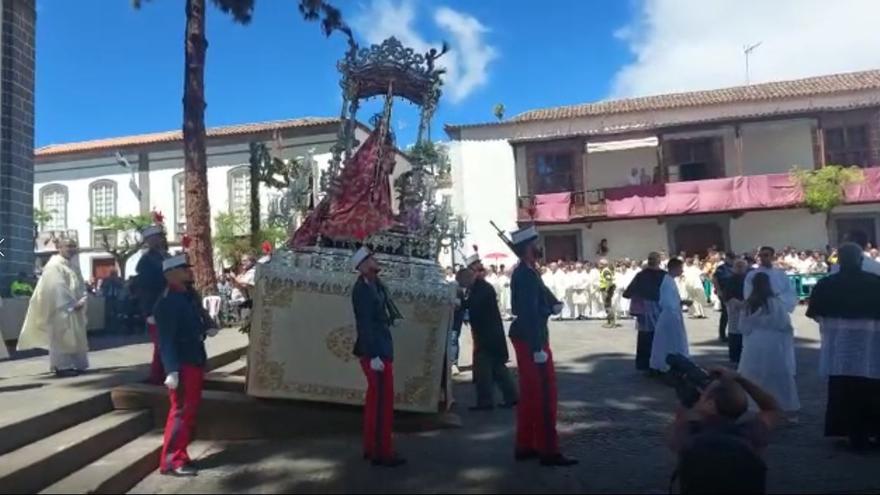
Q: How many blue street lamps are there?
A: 0